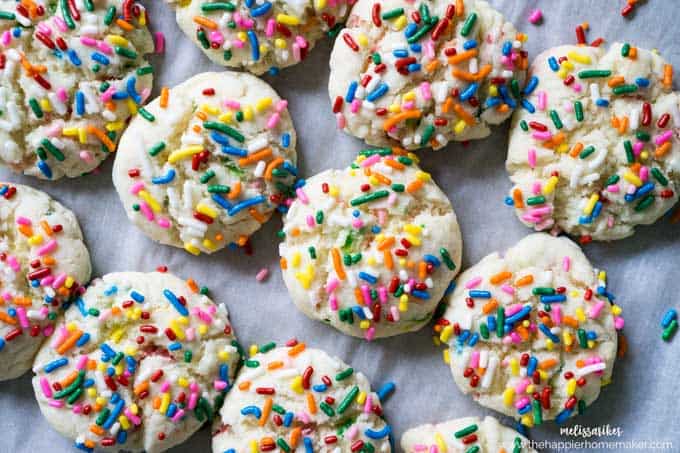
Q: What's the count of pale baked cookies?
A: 11